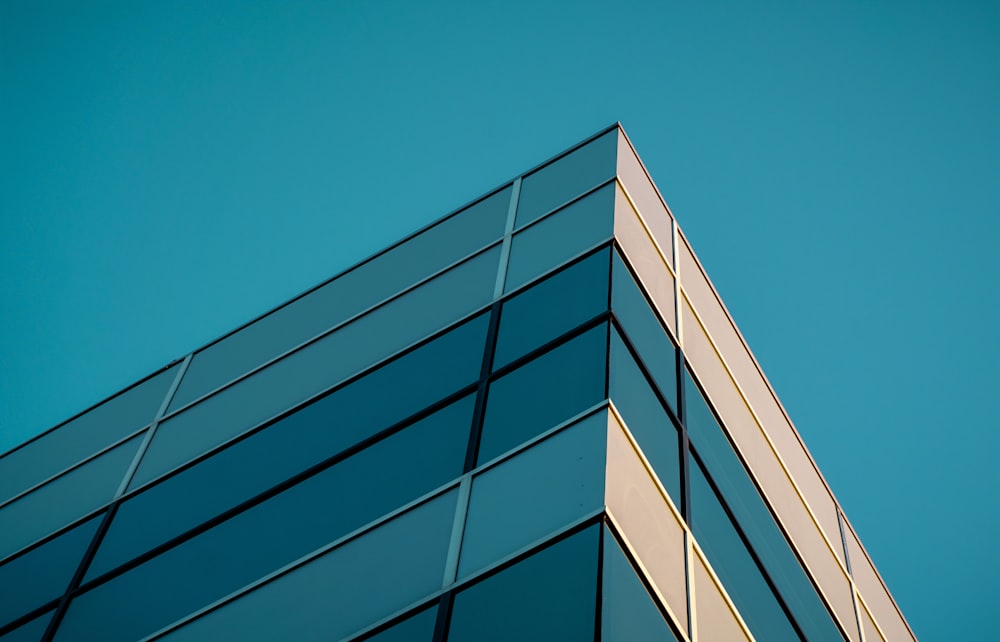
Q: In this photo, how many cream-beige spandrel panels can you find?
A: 8